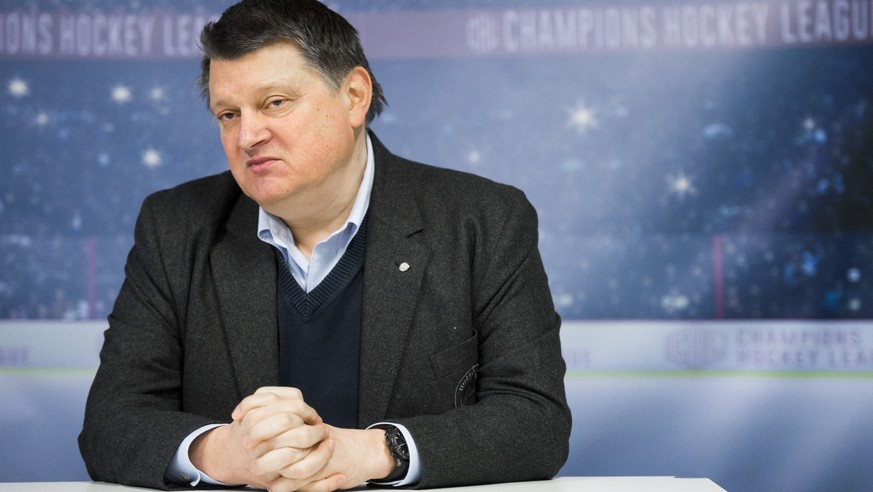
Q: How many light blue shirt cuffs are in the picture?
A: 2